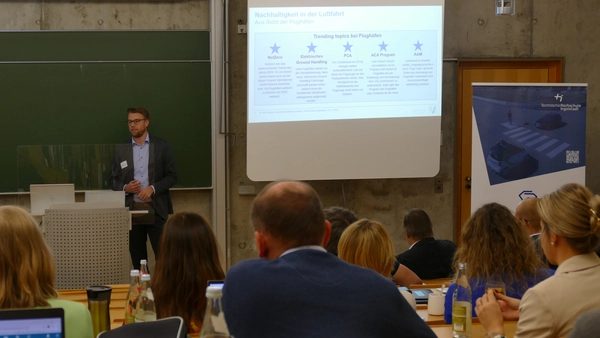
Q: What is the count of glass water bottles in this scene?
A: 5